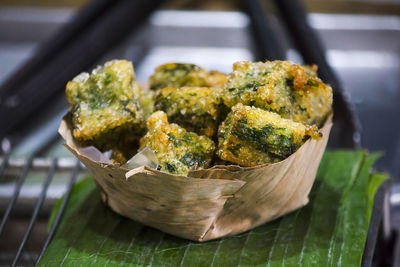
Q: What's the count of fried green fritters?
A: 6